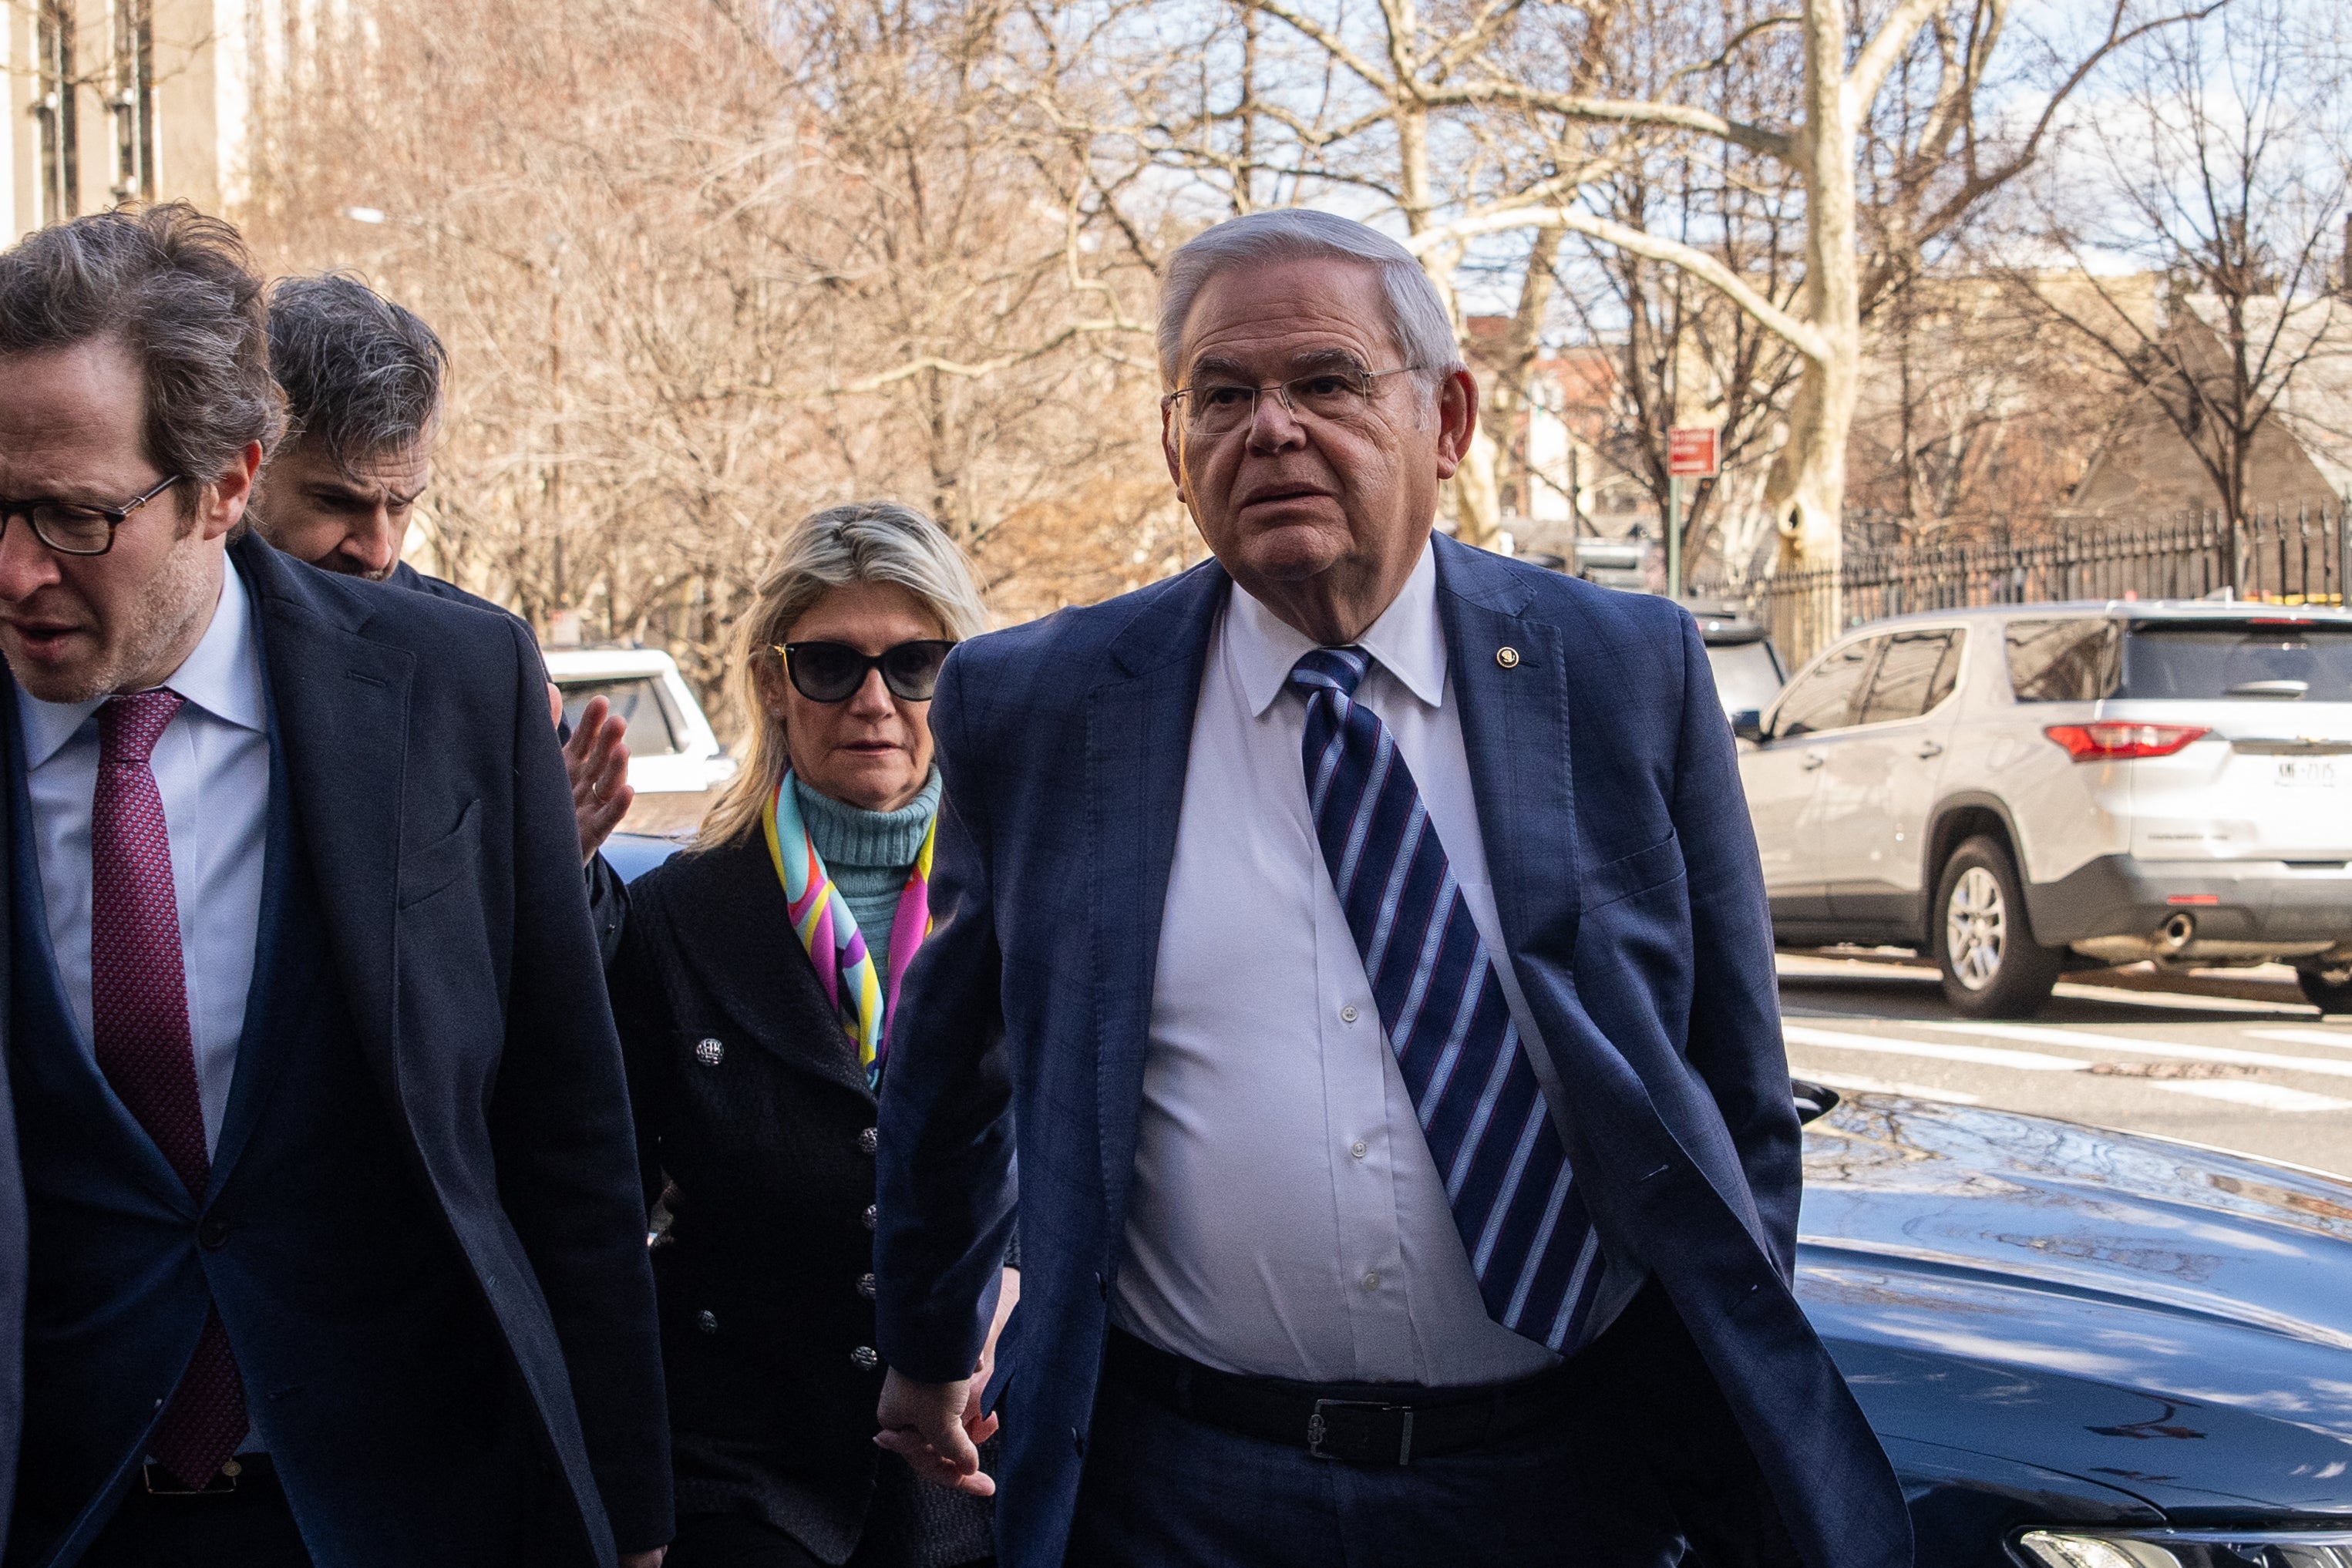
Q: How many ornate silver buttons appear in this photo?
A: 6